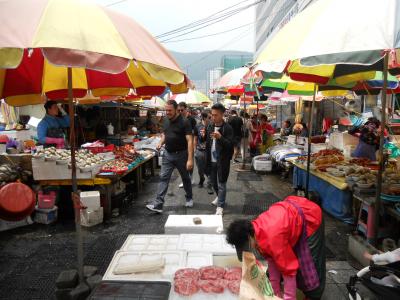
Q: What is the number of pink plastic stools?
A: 1